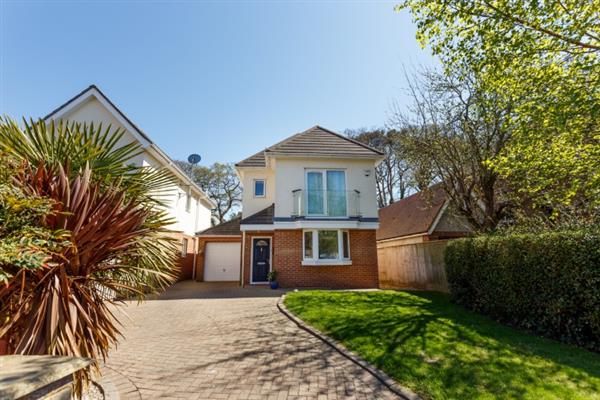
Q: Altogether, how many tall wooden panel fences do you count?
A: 1